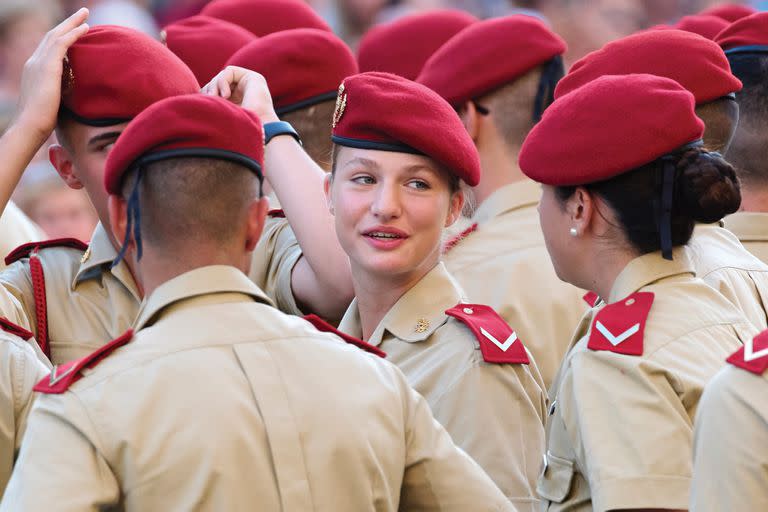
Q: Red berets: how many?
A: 13